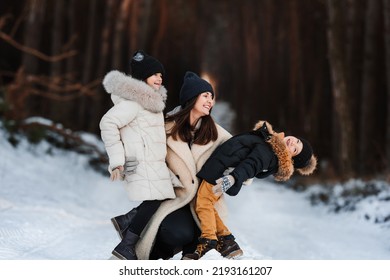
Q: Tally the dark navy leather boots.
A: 2